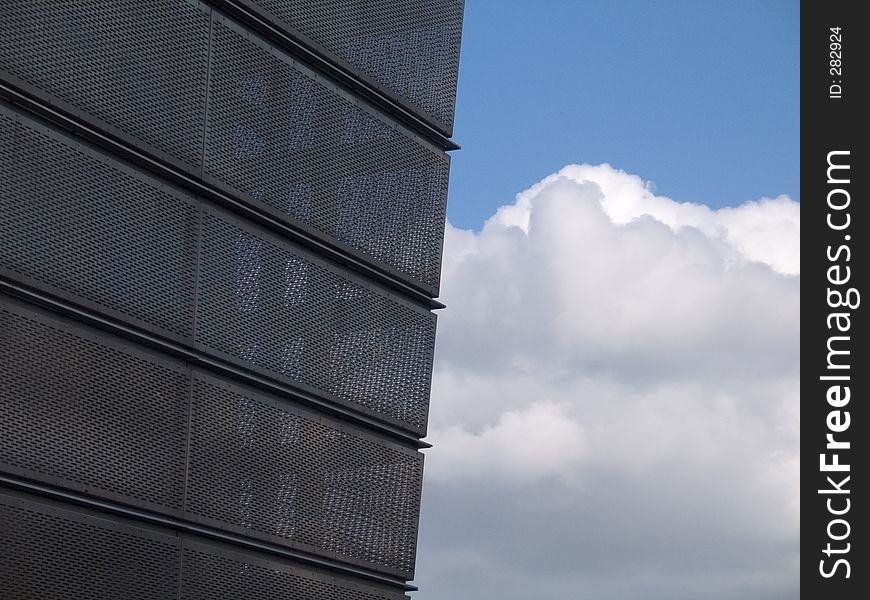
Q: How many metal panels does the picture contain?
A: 9